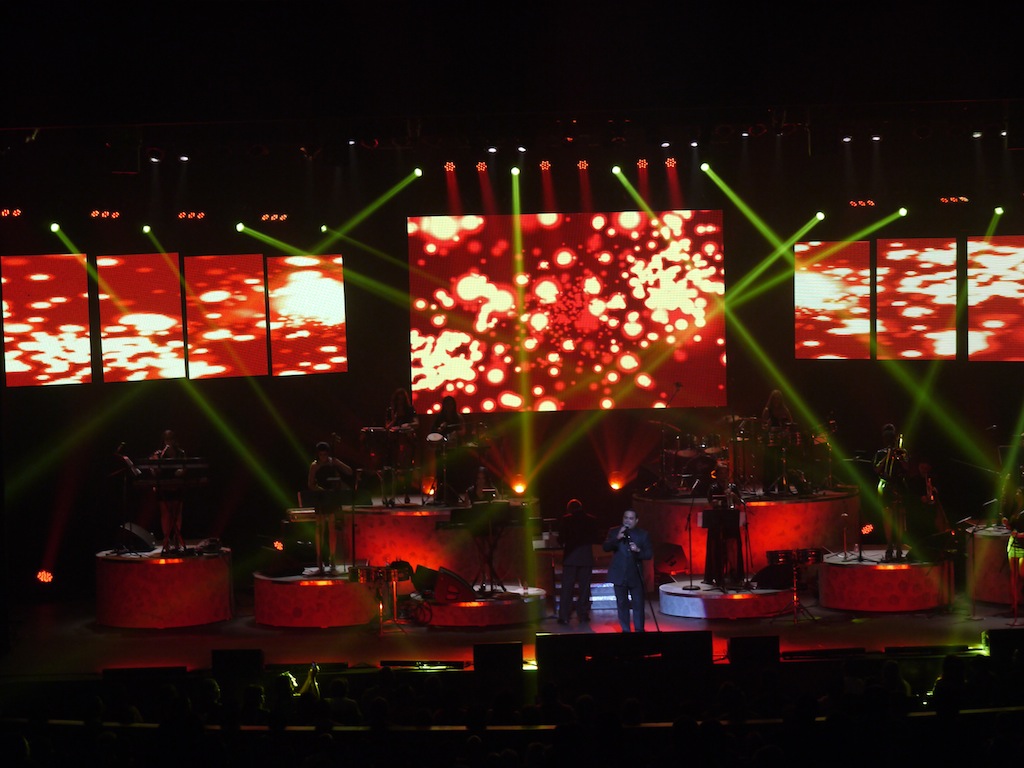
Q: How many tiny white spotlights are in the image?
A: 12